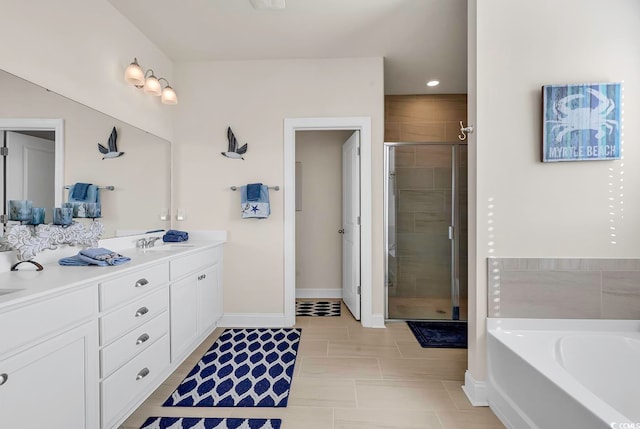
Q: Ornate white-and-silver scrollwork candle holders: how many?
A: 1